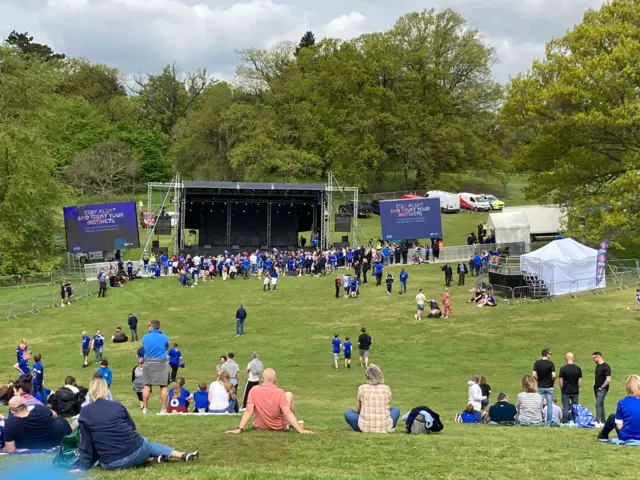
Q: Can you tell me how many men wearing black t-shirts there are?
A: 3